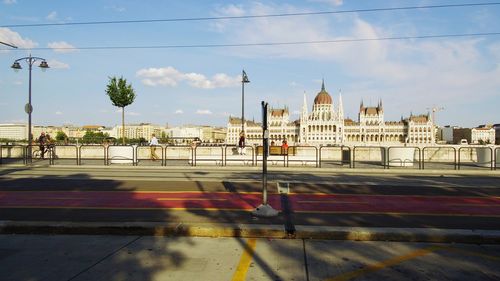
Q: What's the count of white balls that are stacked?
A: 0